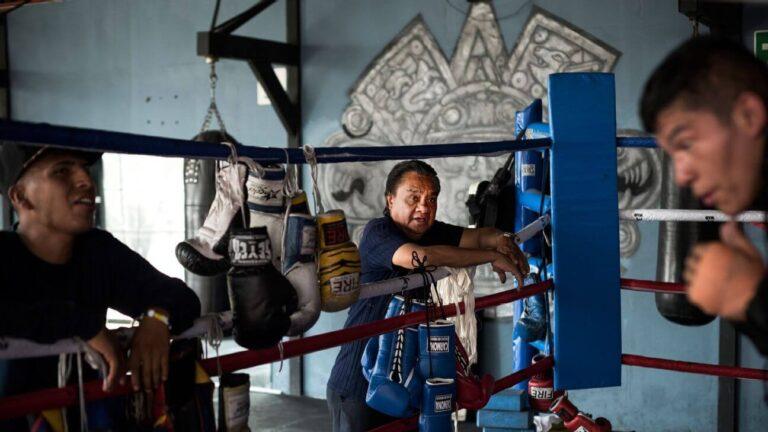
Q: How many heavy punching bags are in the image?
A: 2